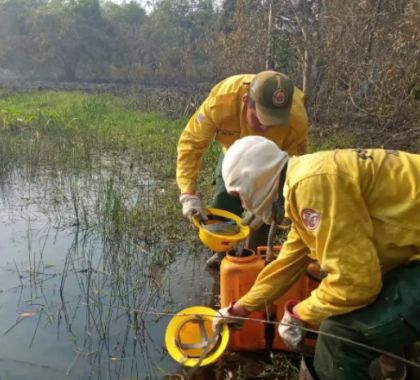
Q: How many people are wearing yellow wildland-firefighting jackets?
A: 2